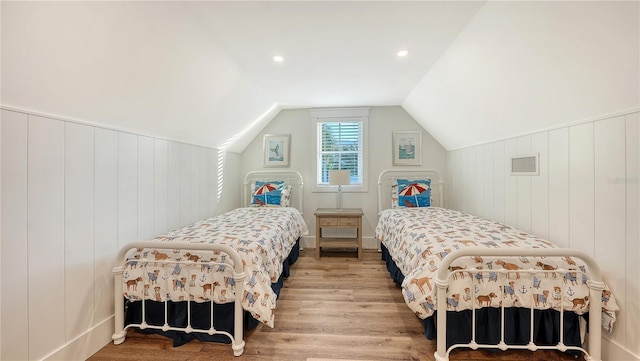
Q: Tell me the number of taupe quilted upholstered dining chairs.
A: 0